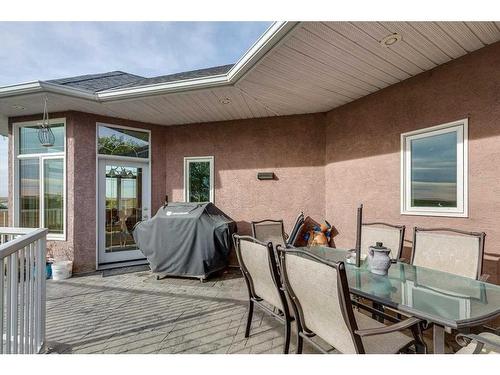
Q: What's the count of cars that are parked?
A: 0